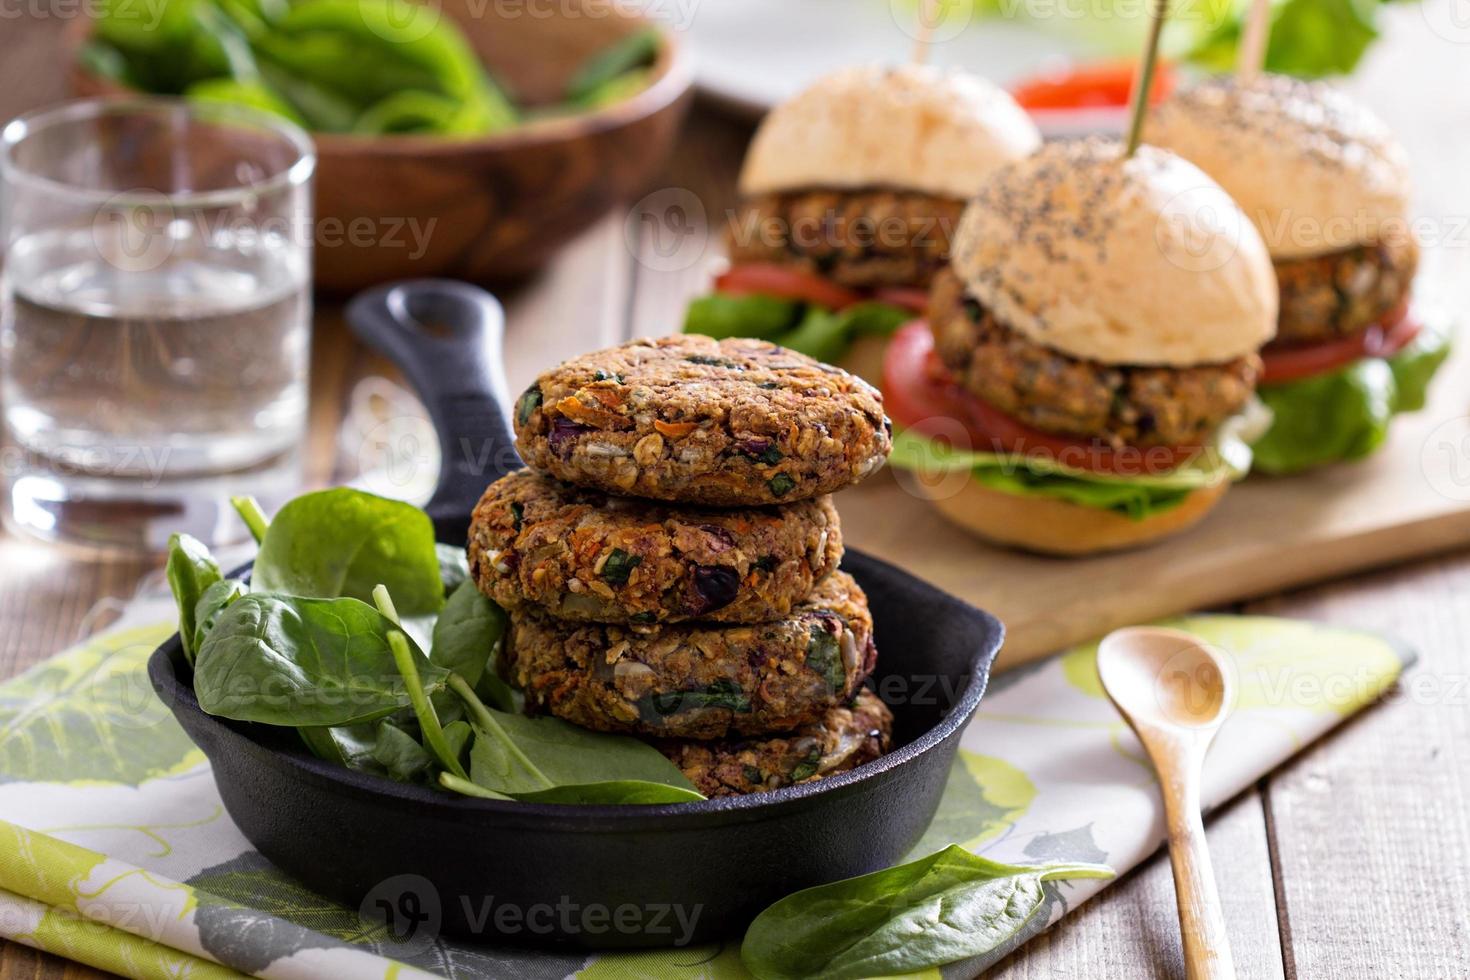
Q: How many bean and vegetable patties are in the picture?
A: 7